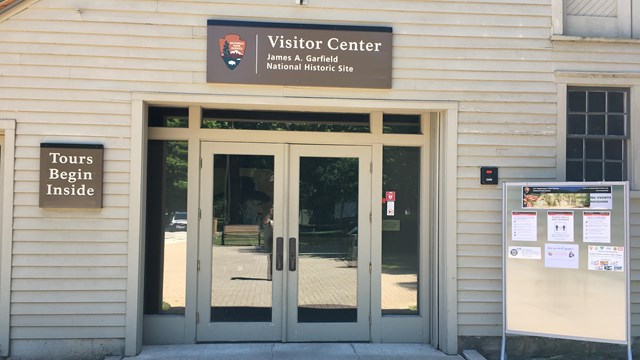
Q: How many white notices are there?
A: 6